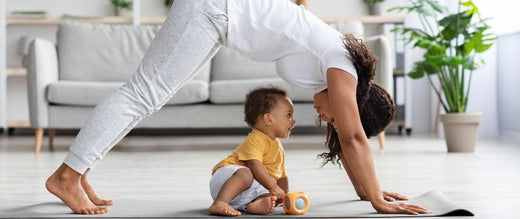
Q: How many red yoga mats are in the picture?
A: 0